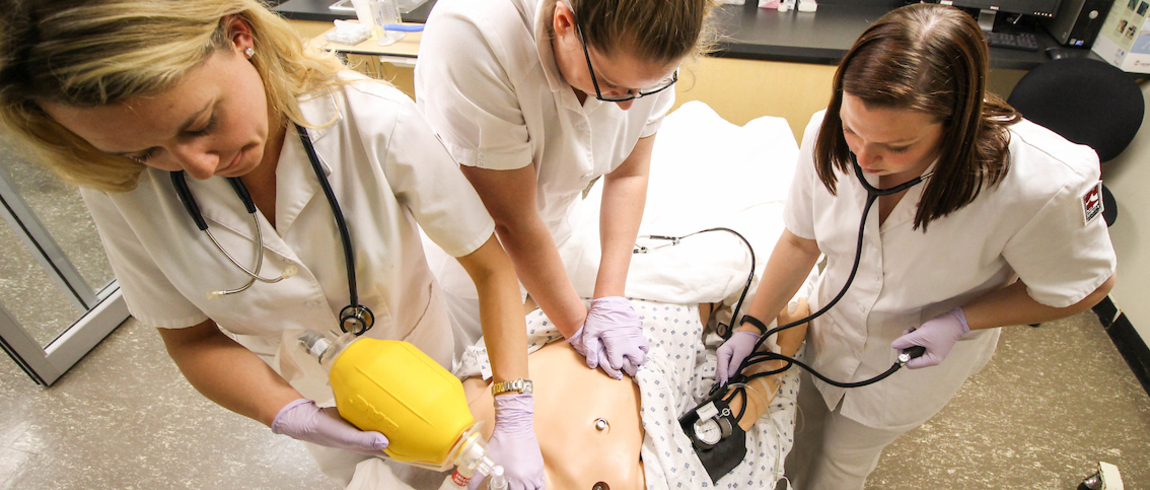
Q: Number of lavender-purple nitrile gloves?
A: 6